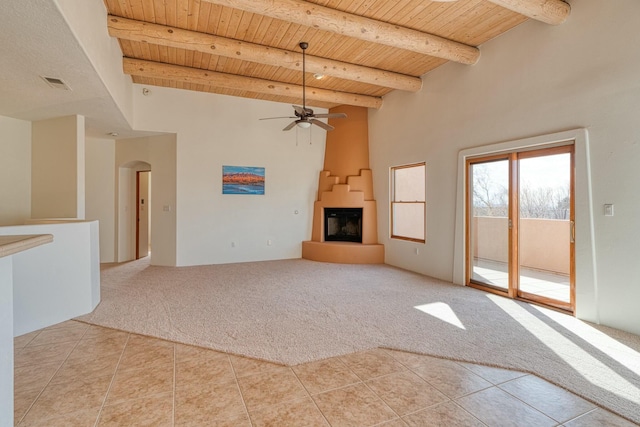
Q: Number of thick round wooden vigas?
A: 4